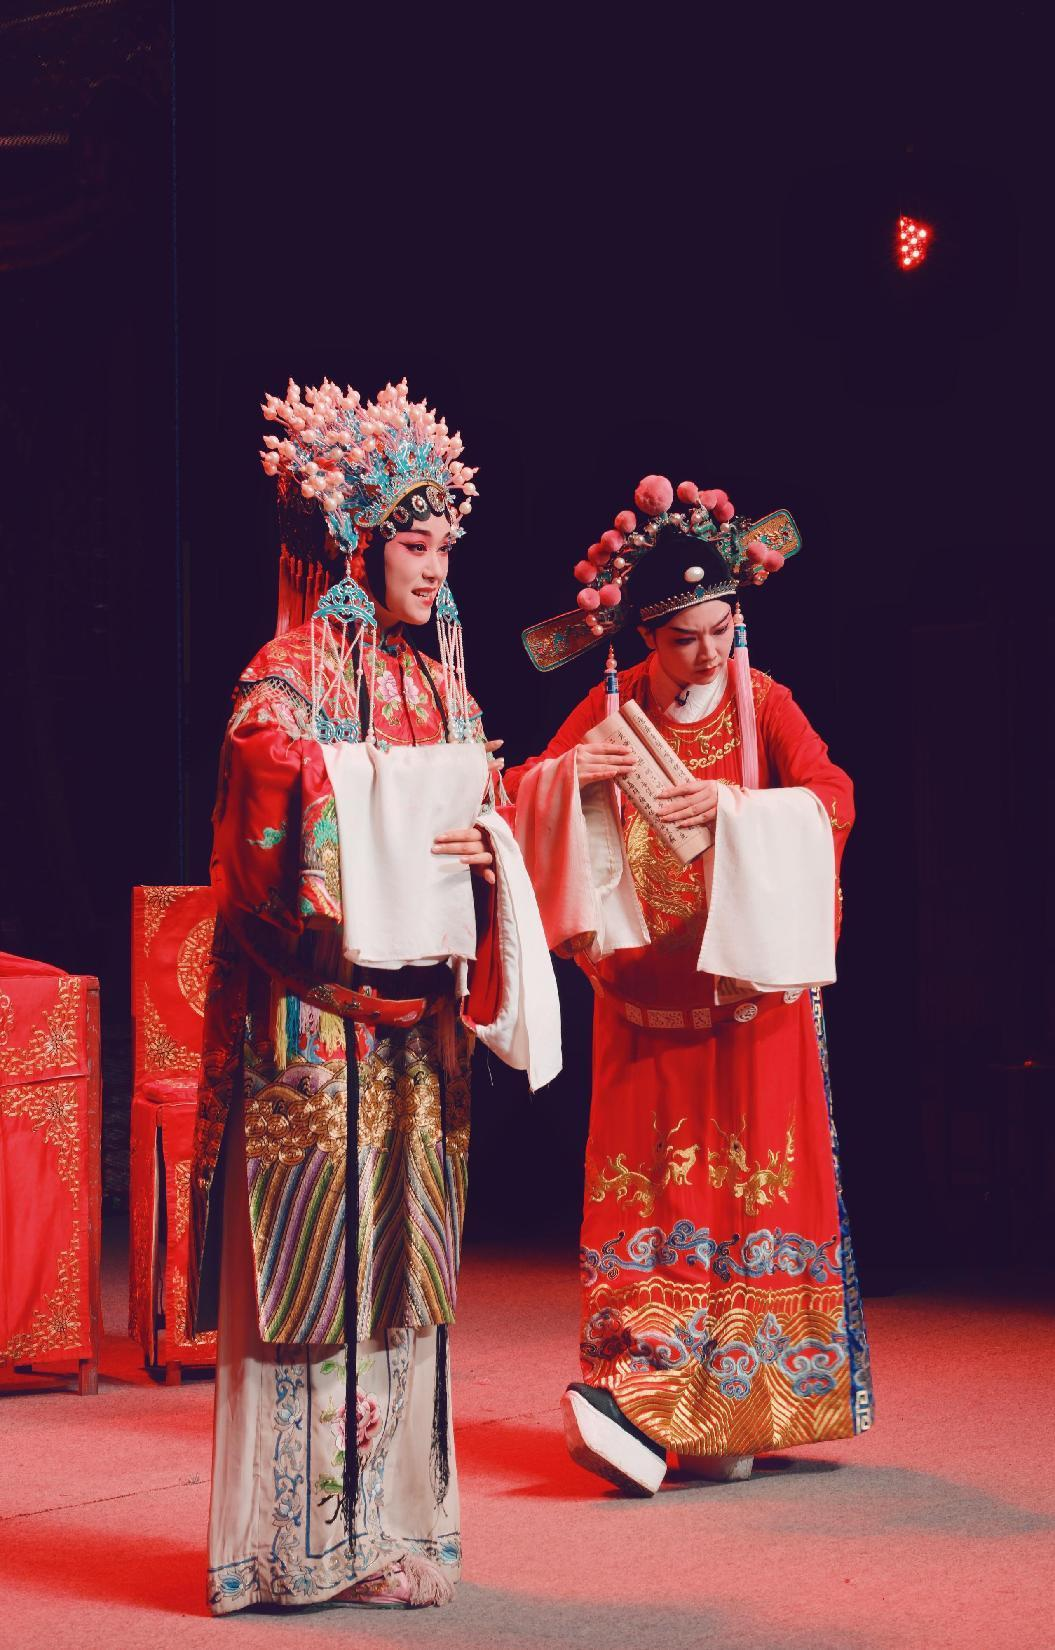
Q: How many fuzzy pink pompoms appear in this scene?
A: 13